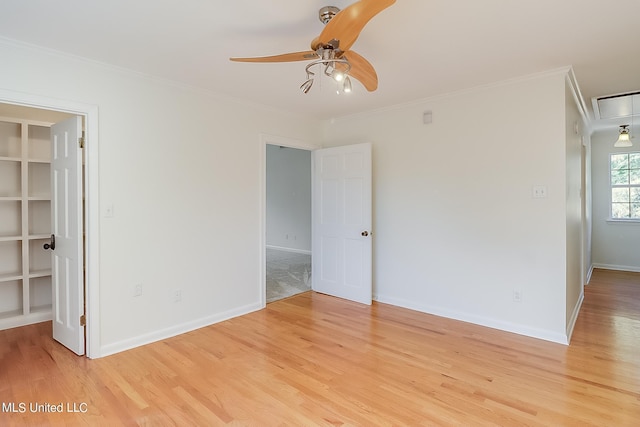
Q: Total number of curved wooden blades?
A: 3